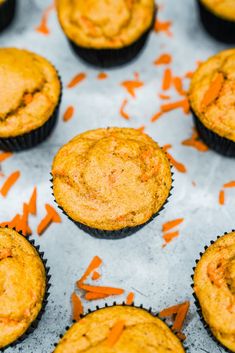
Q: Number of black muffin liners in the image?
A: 9